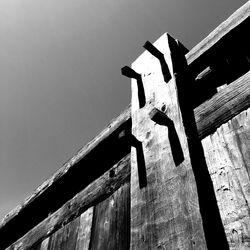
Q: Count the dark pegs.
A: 4